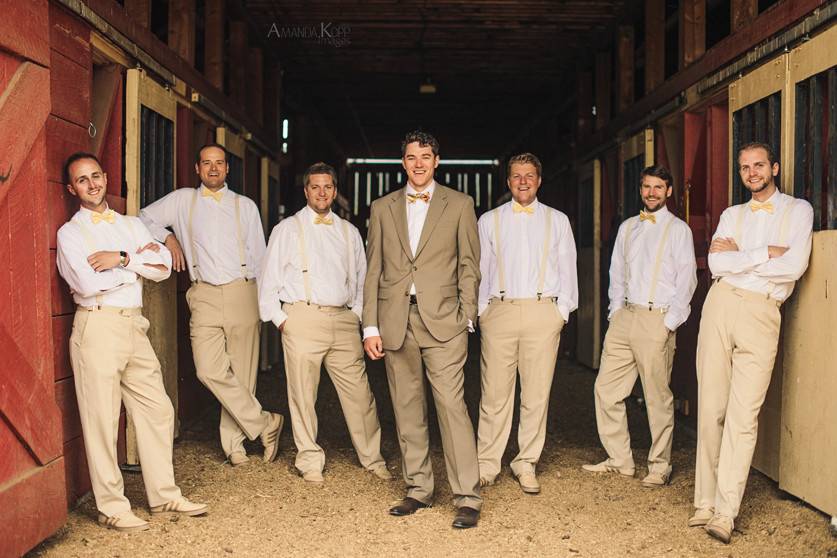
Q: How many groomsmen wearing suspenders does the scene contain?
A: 6